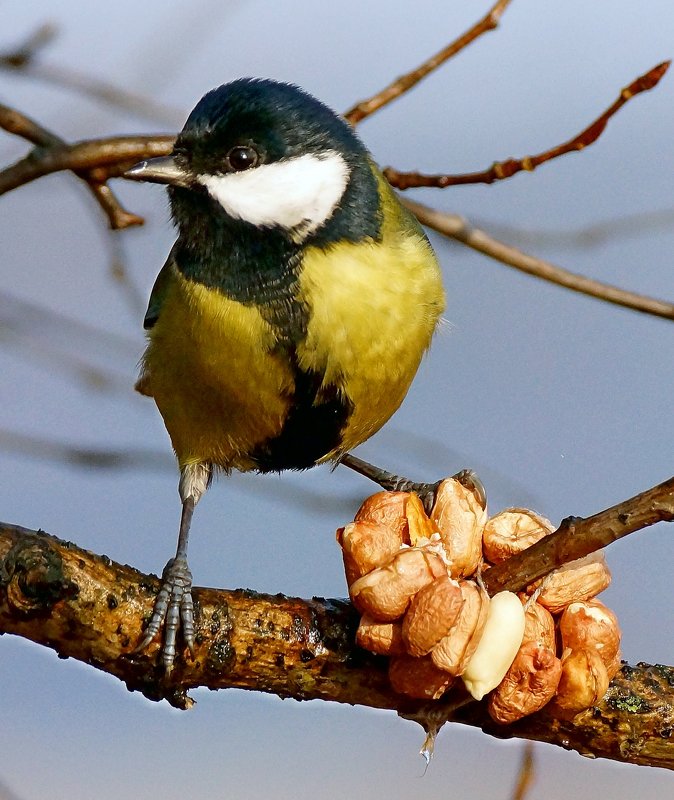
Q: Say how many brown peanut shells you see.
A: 14